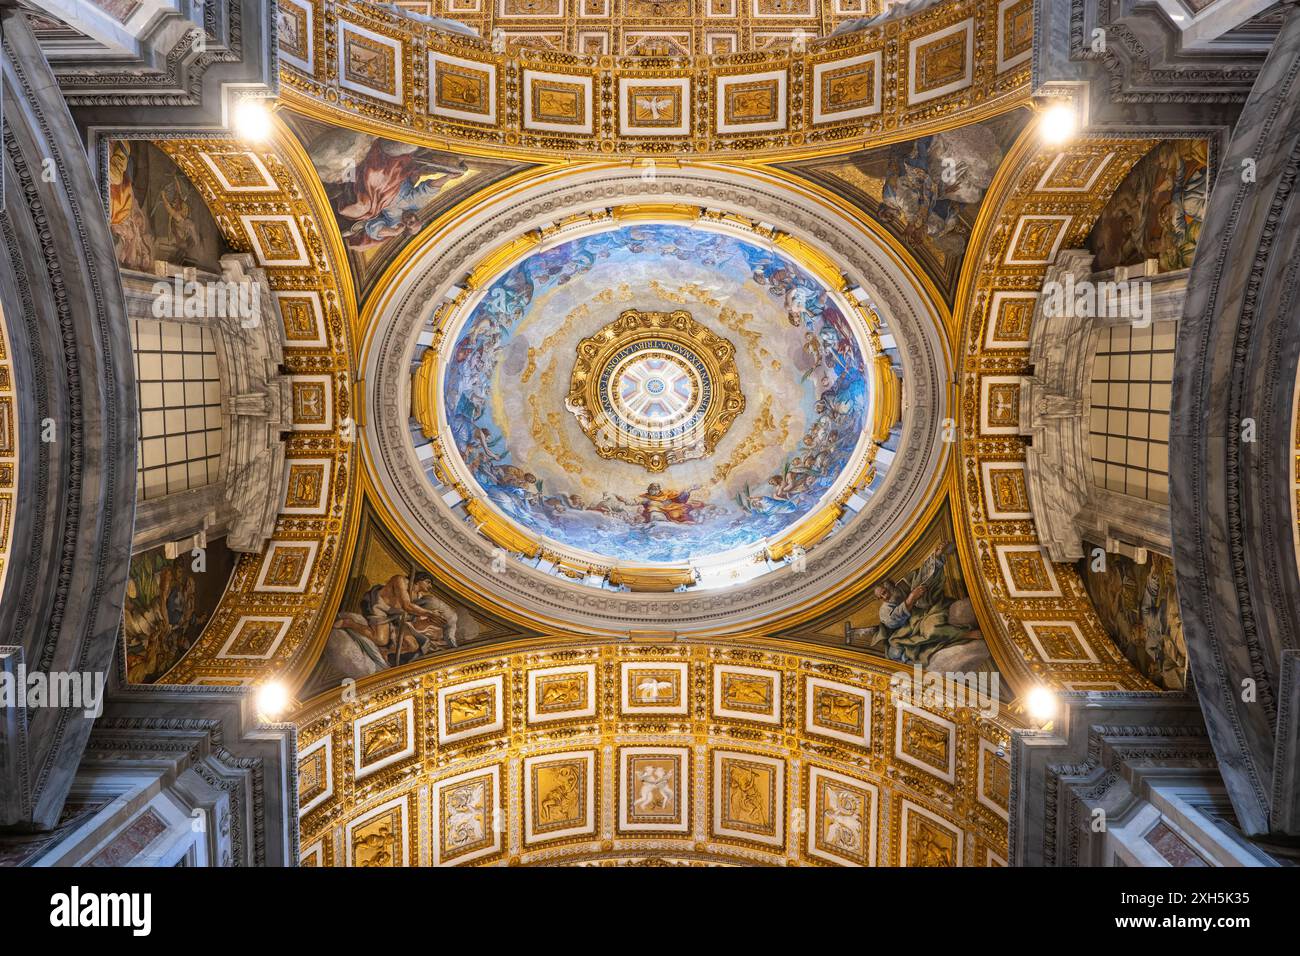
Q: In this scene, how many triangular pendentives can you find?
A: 4